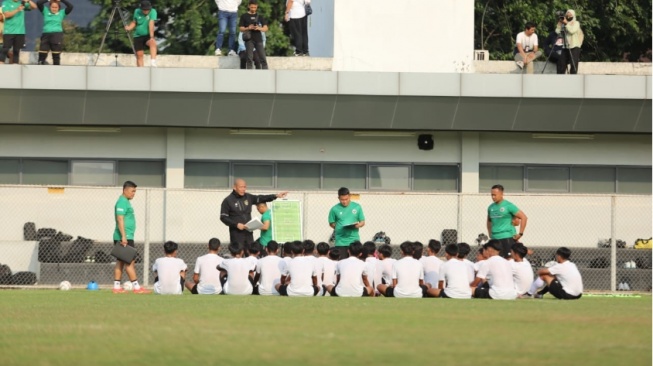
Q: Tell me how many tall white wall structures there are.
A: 1